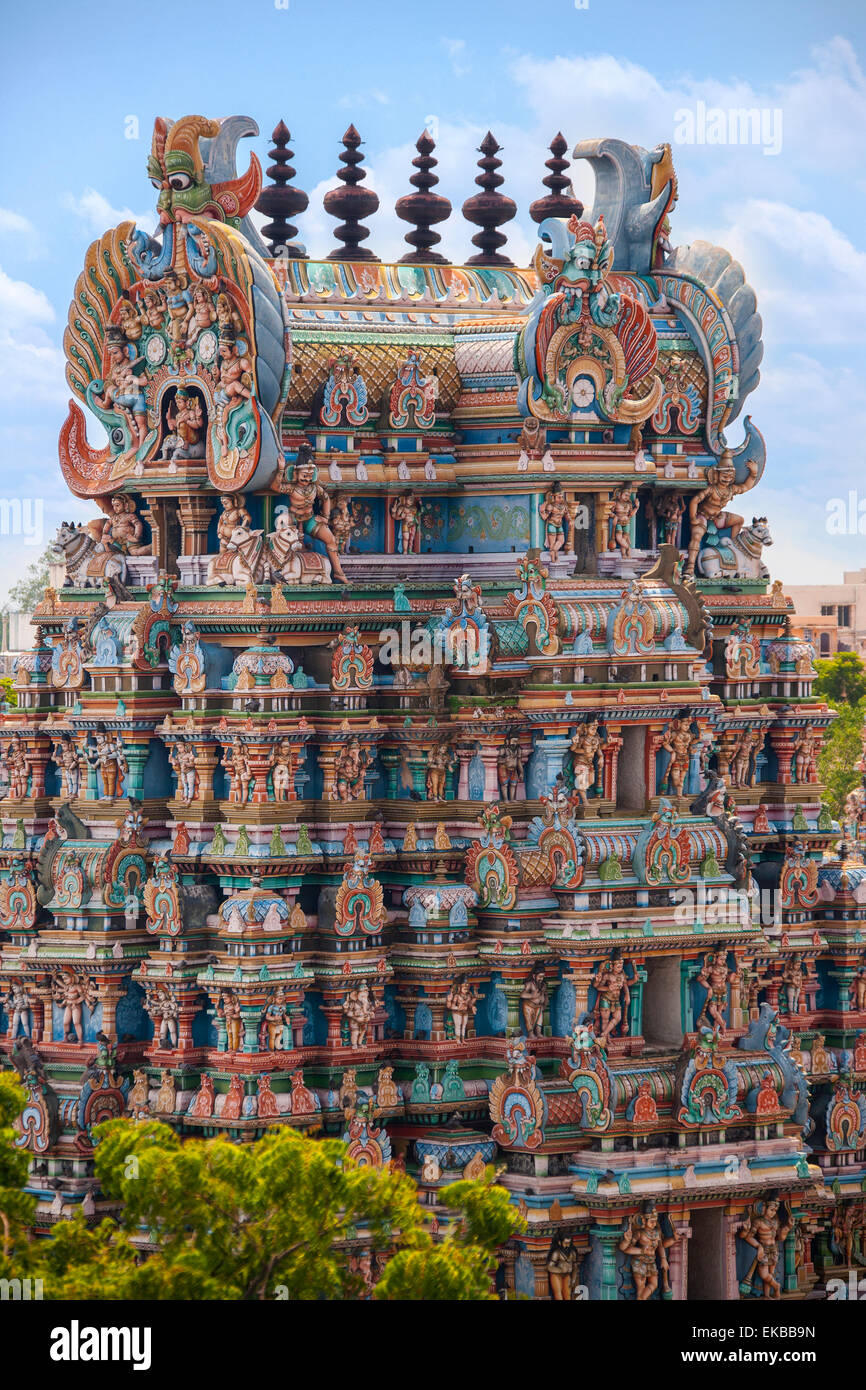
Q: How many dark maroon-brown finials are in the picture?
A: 5